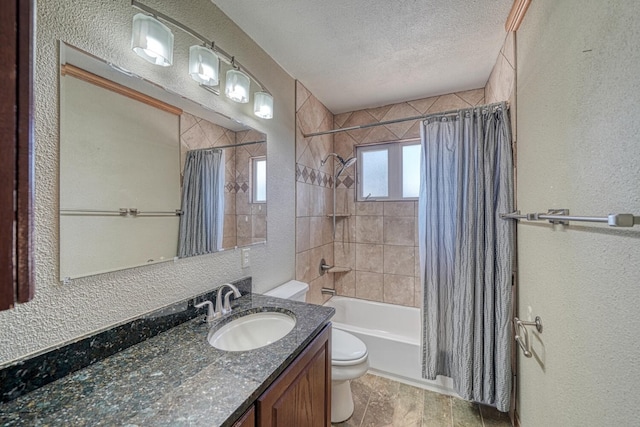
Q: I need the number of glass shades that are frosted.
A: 4